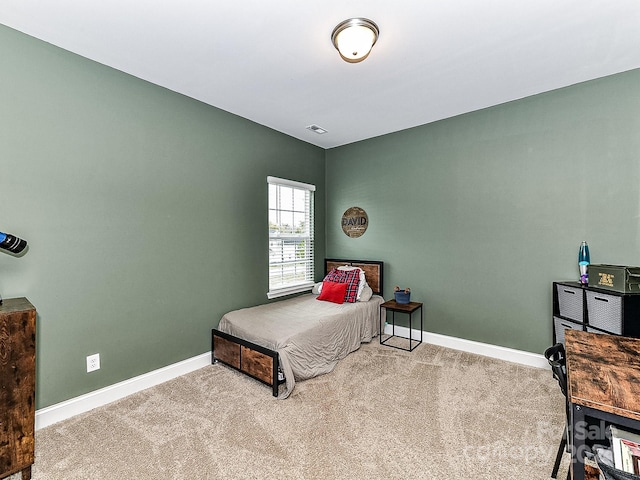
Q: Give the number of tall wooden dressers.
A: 1